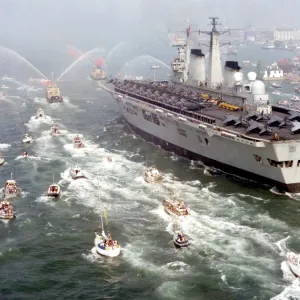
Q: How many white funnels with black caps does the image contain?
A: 2